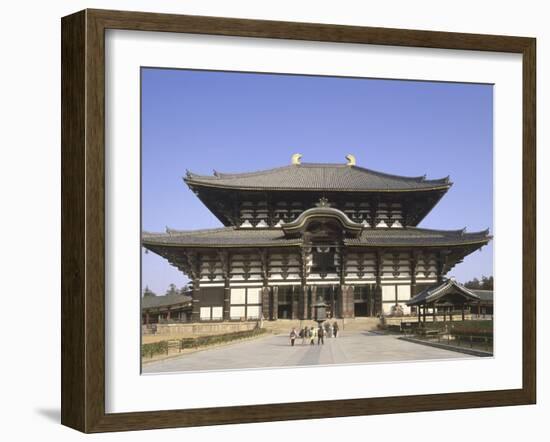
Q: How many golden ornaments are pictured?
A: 2